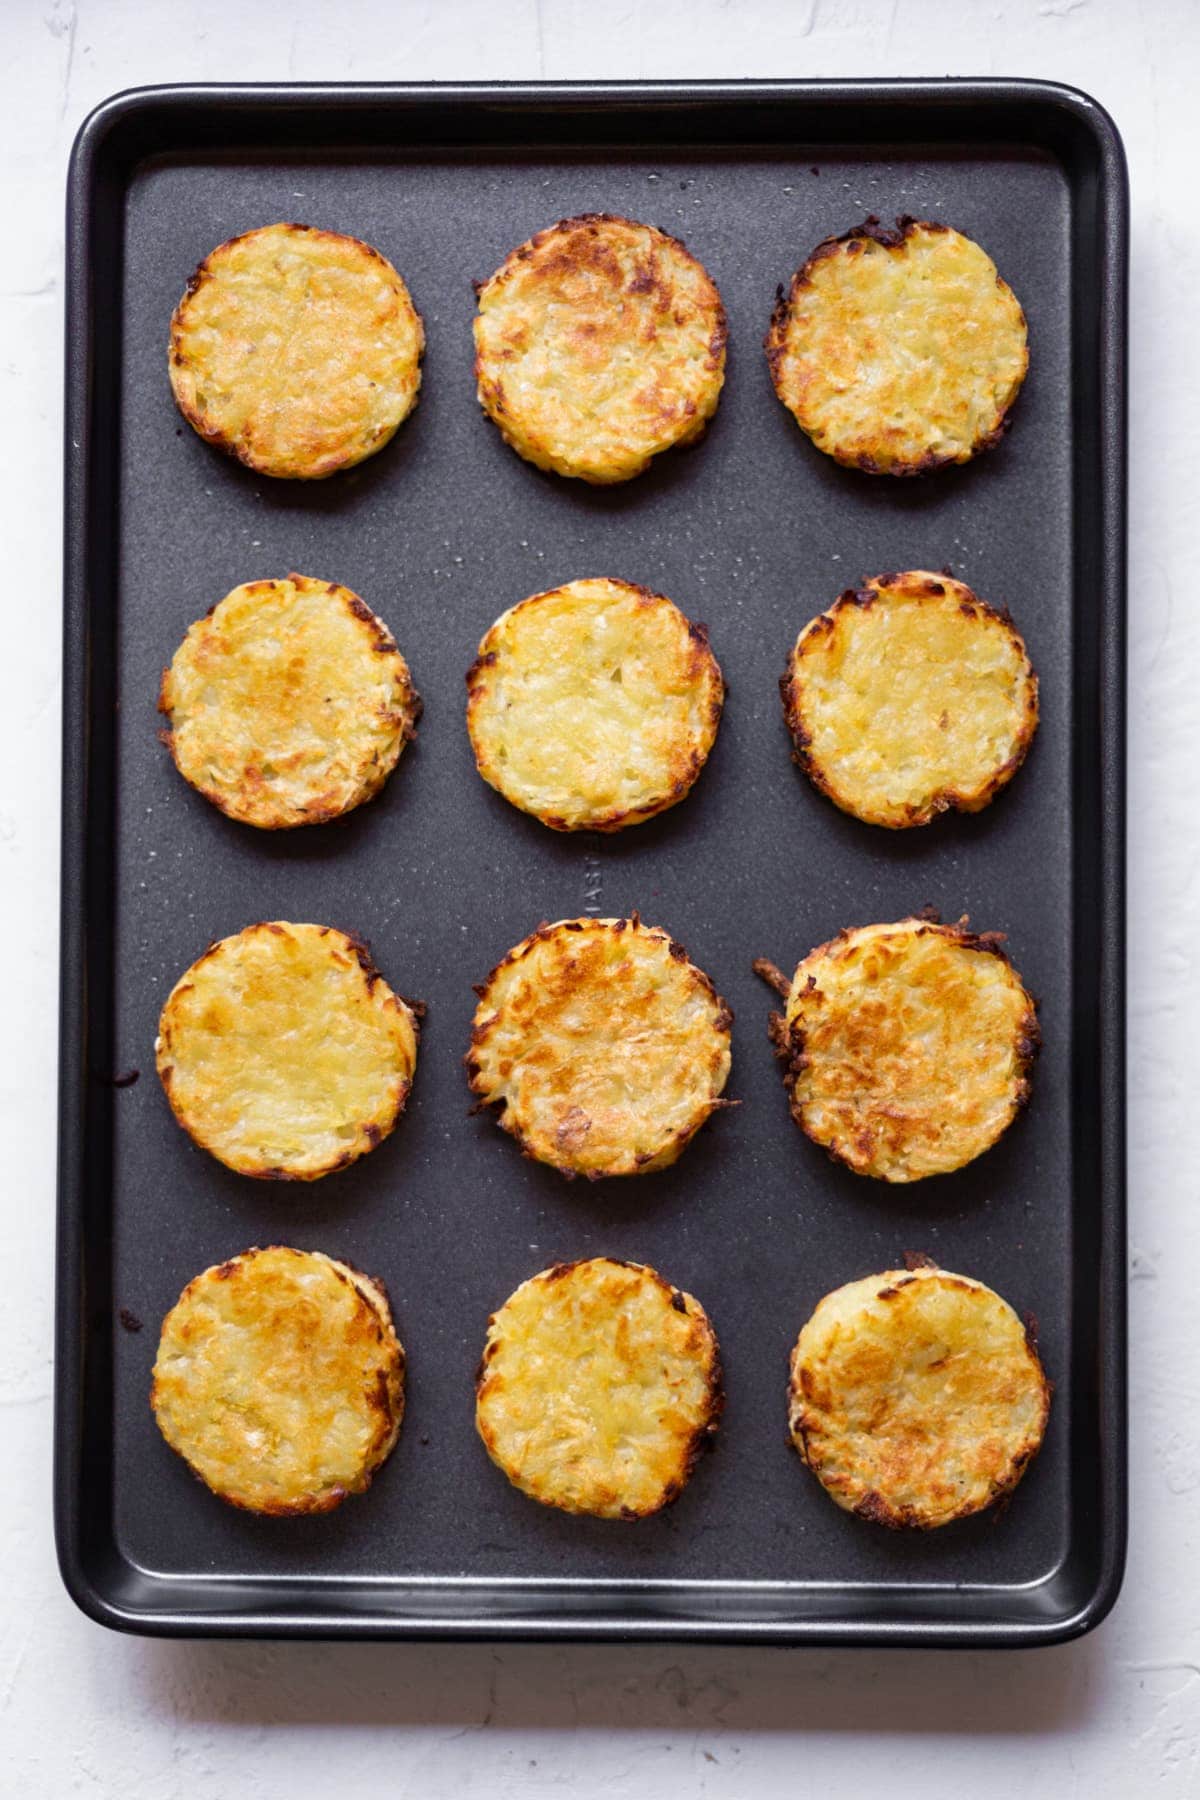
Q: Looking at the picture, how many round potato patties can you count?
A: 12